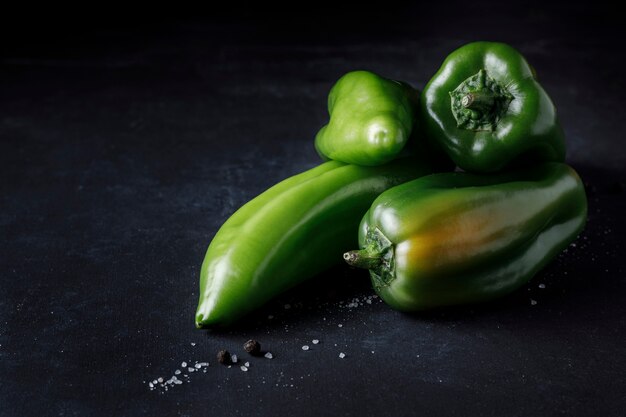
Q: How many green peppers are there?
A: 4